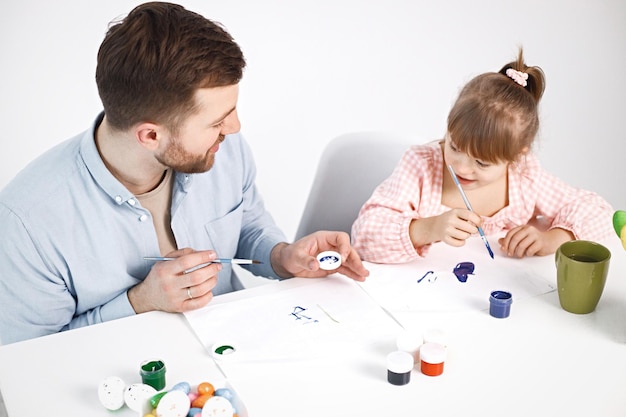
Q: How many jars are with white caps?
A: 4